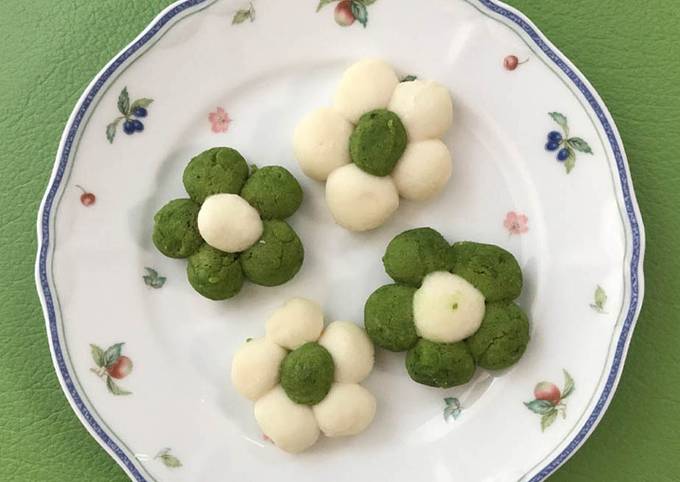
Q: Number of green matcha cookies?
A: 12